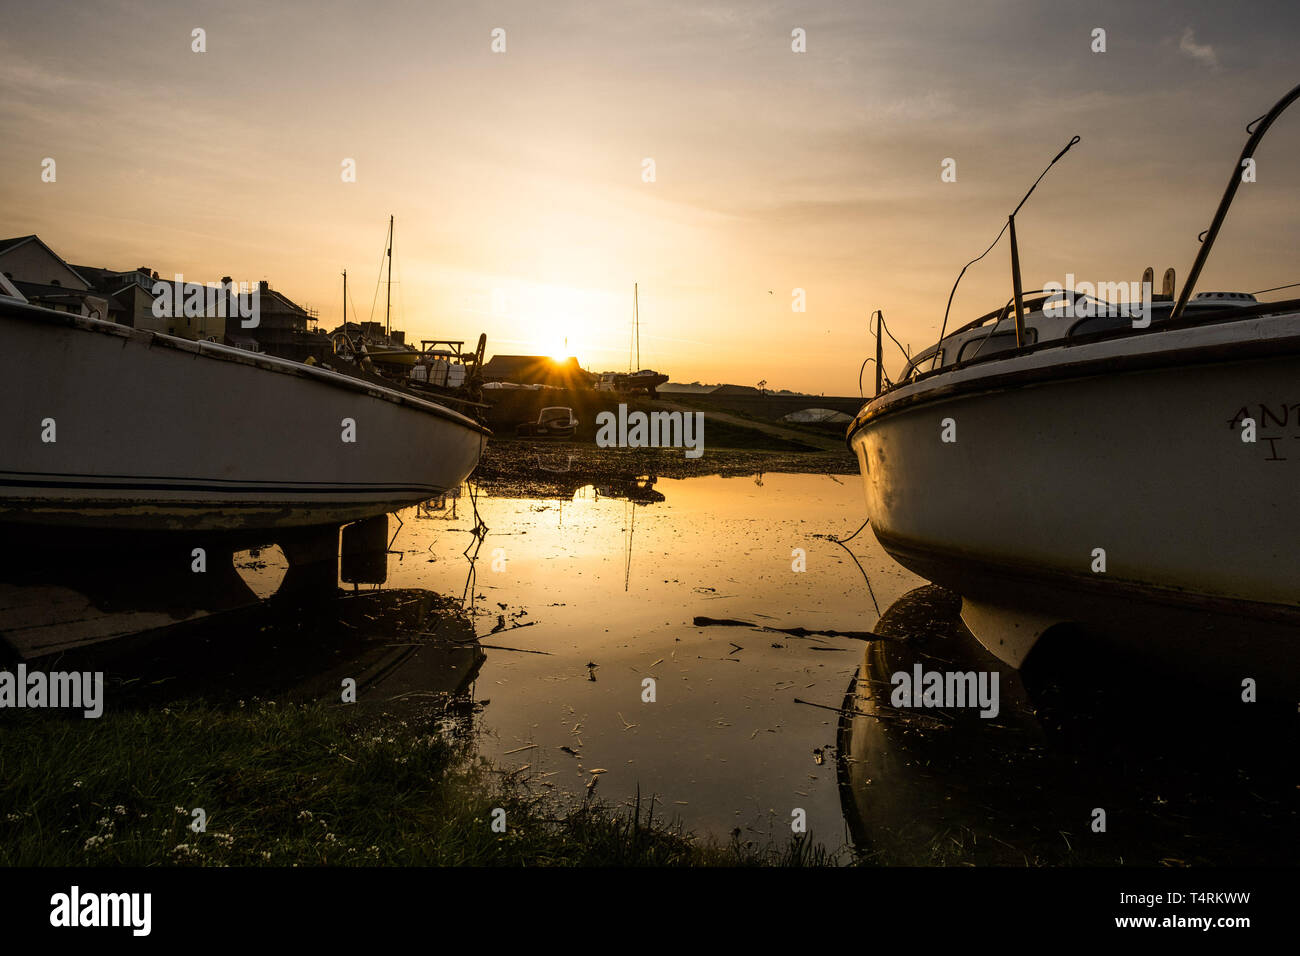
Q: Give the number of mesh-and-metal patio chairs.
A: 0